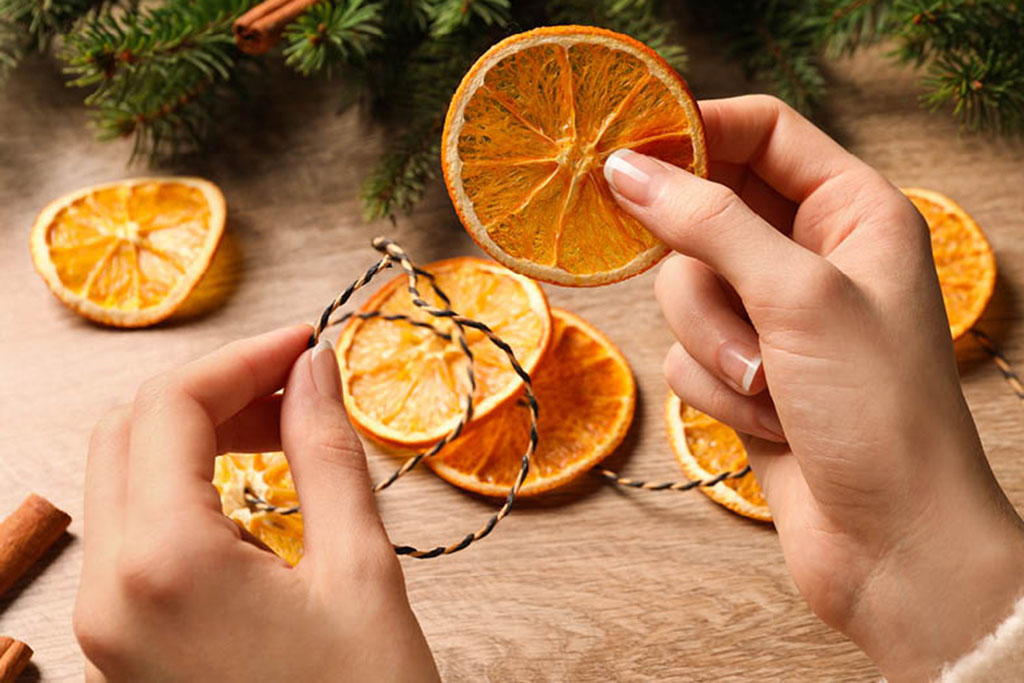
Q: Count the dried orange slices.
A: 7